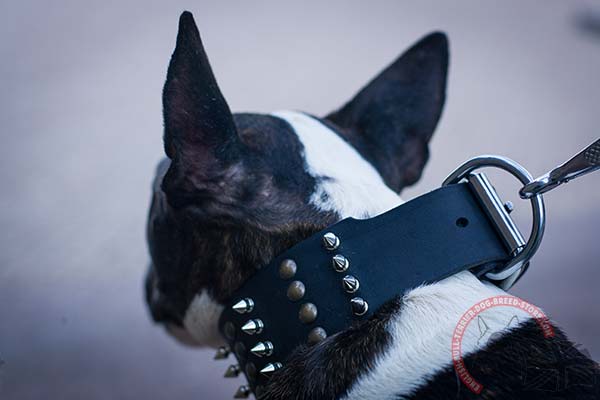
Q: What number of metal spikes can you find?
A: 11